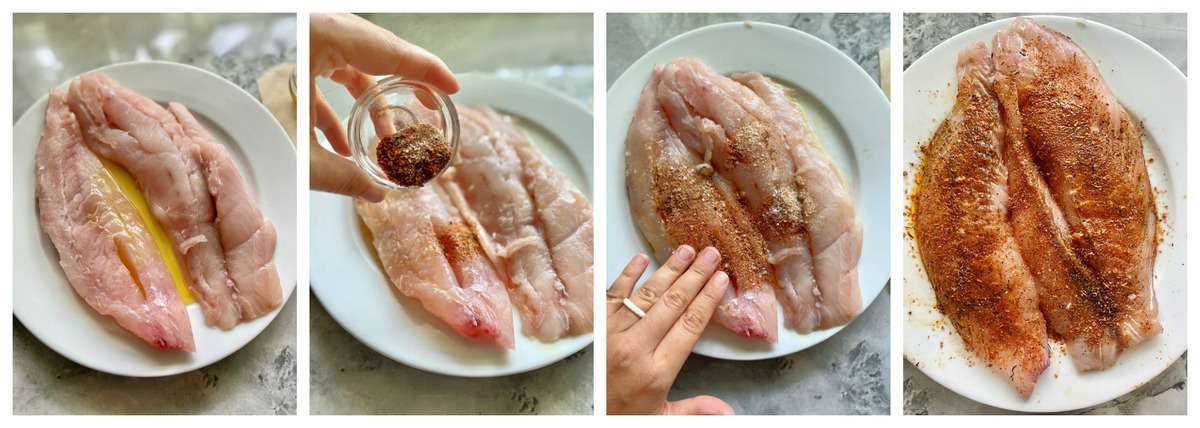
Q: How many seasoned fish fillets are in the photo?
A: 2